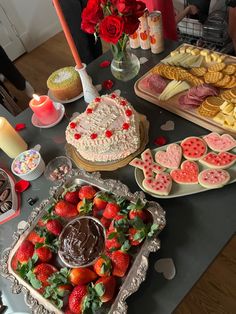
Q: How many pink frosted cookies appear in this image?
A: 5